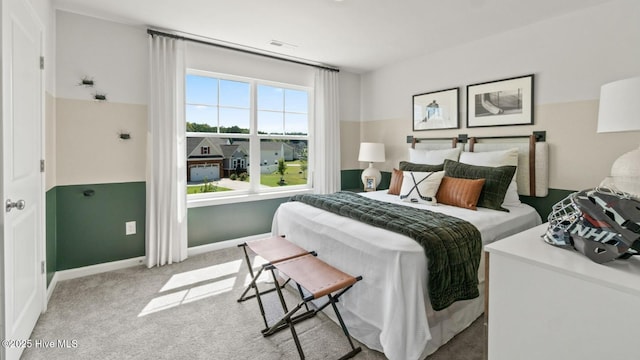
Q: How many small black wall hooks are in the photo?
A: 4